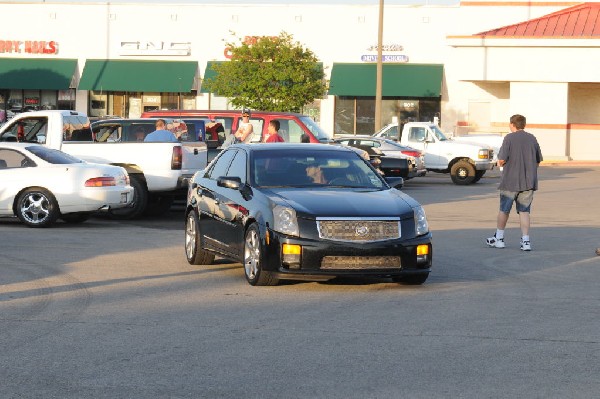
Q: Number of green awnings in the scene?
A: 4